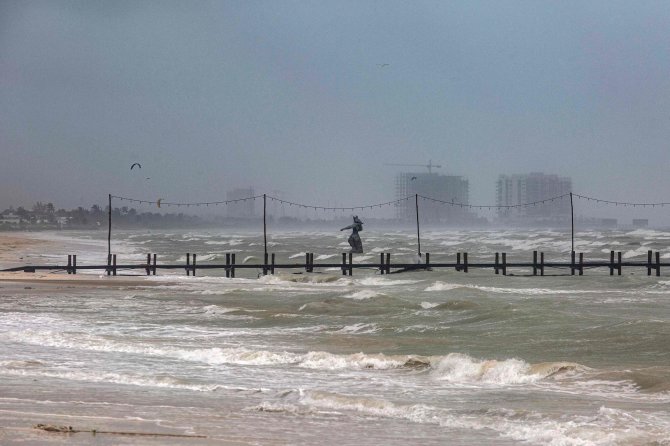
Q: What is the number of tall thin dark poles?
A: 4